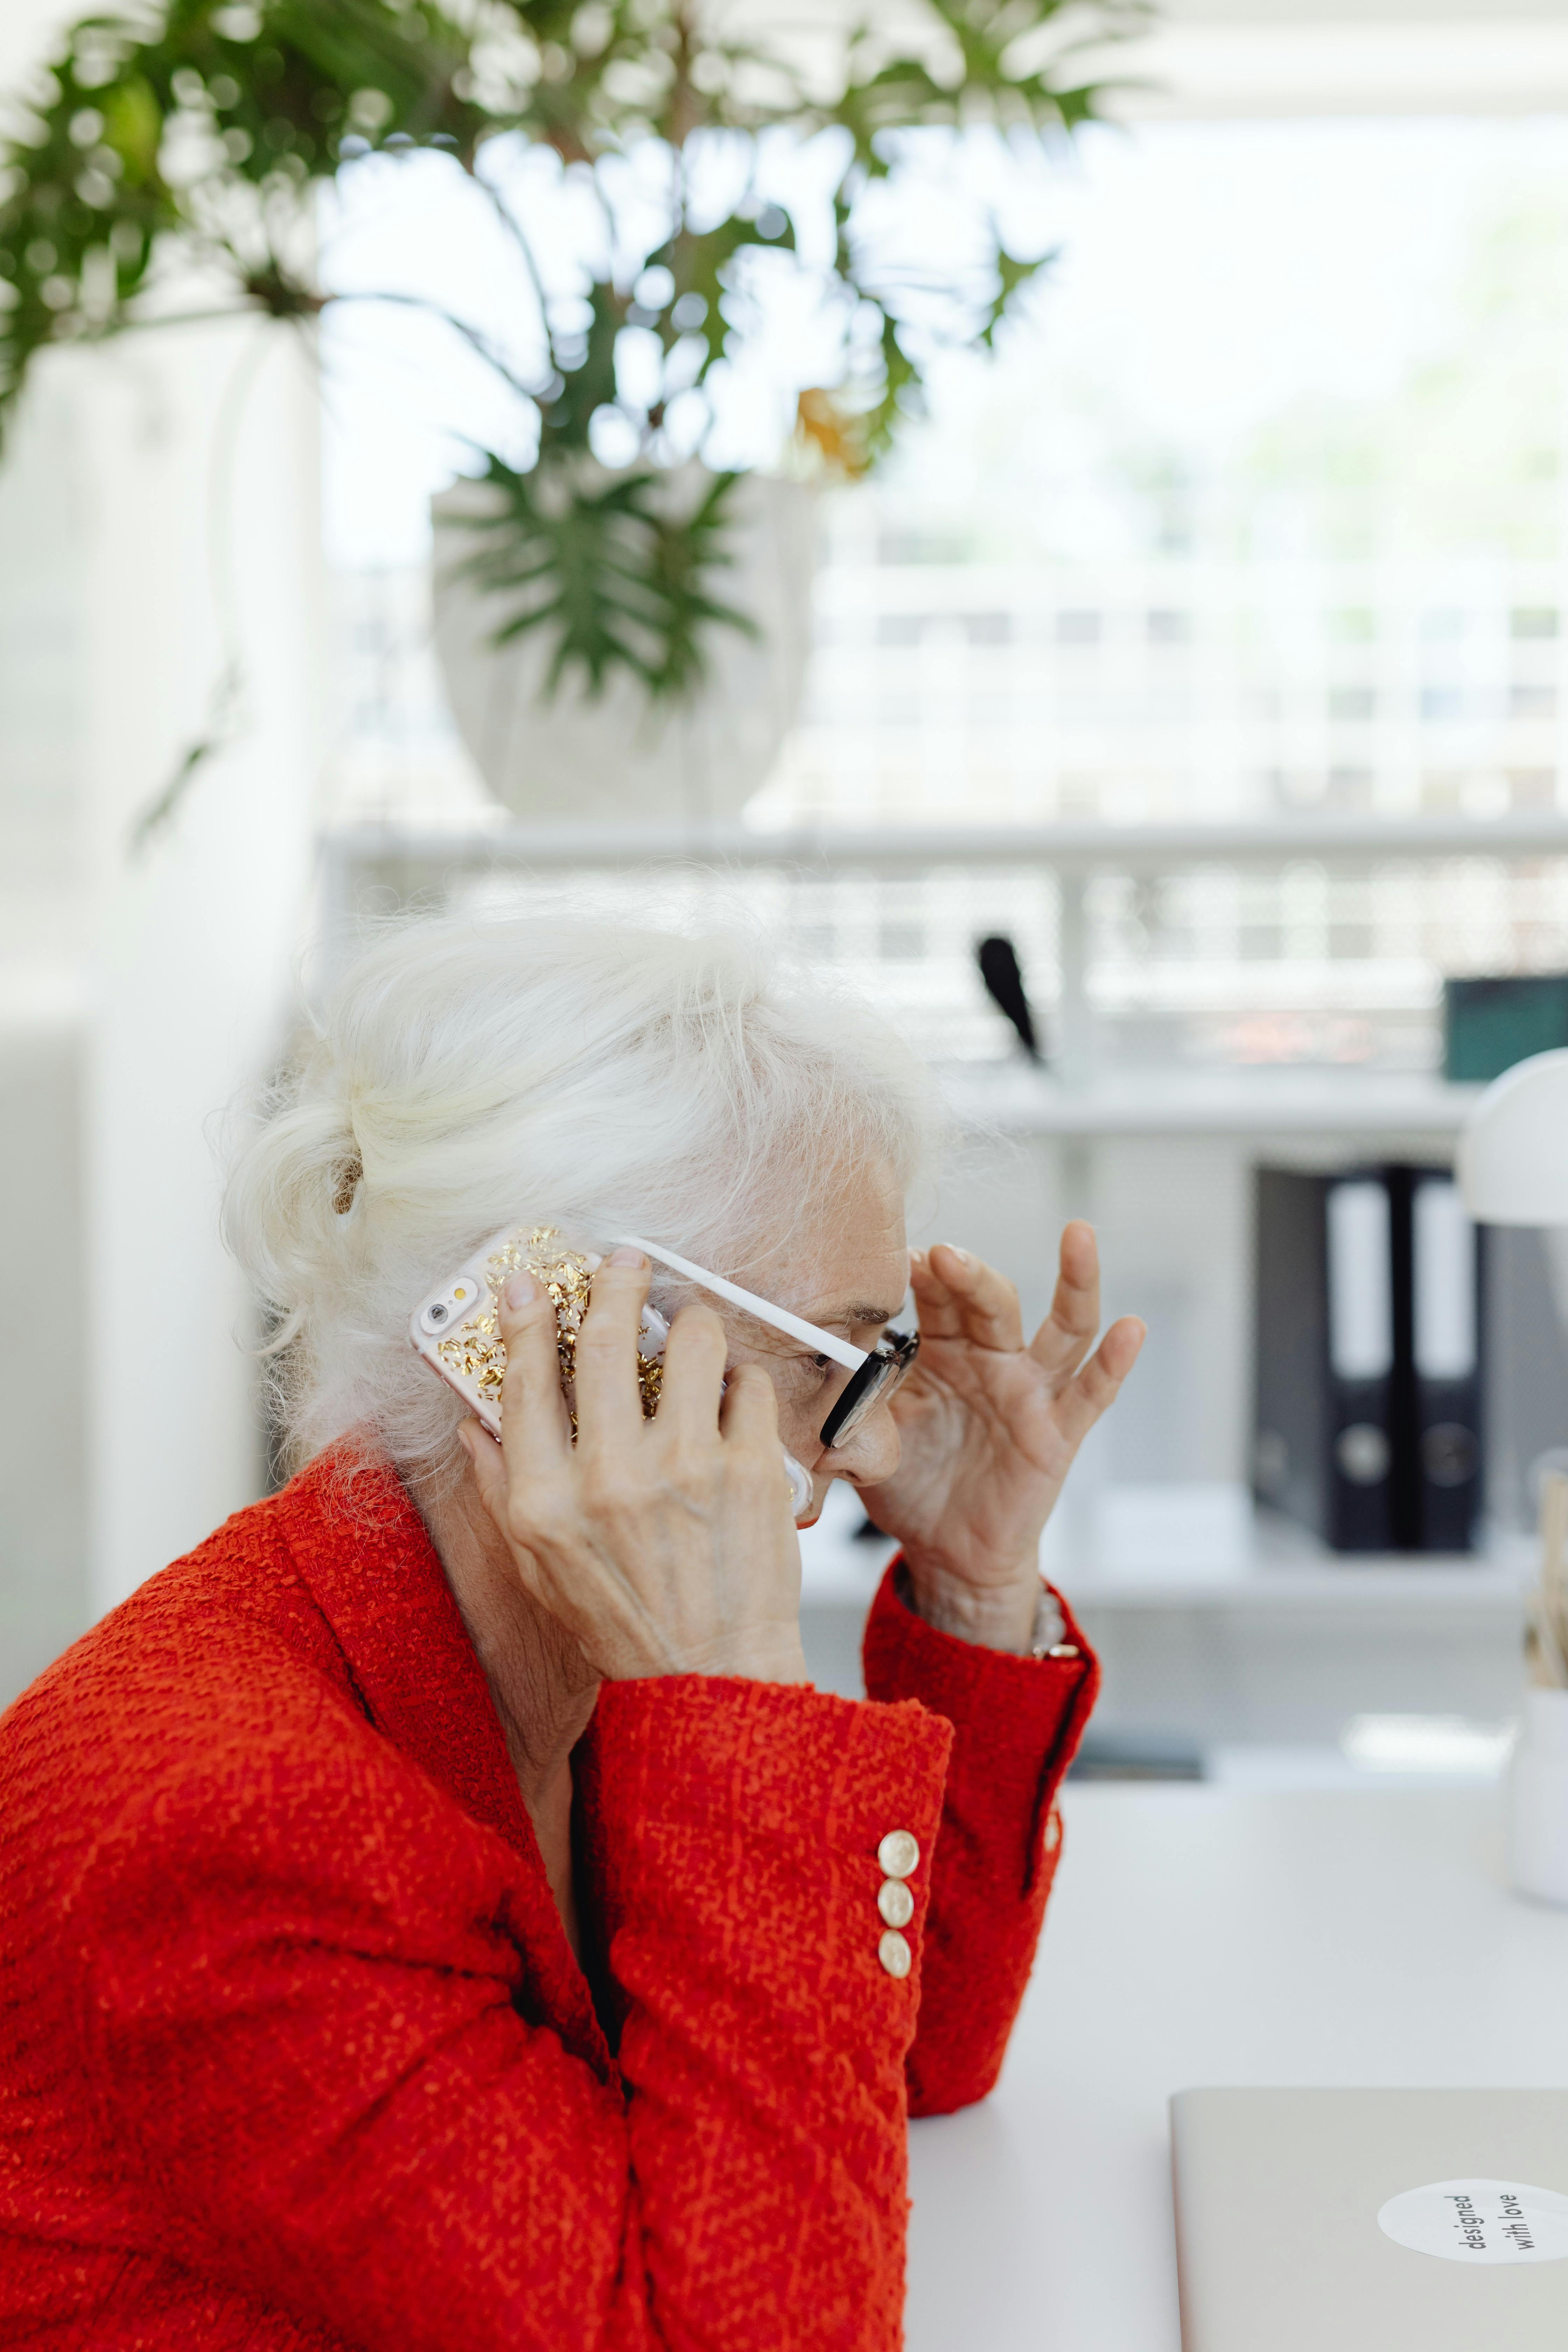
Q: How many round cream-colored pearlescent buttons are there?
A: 3